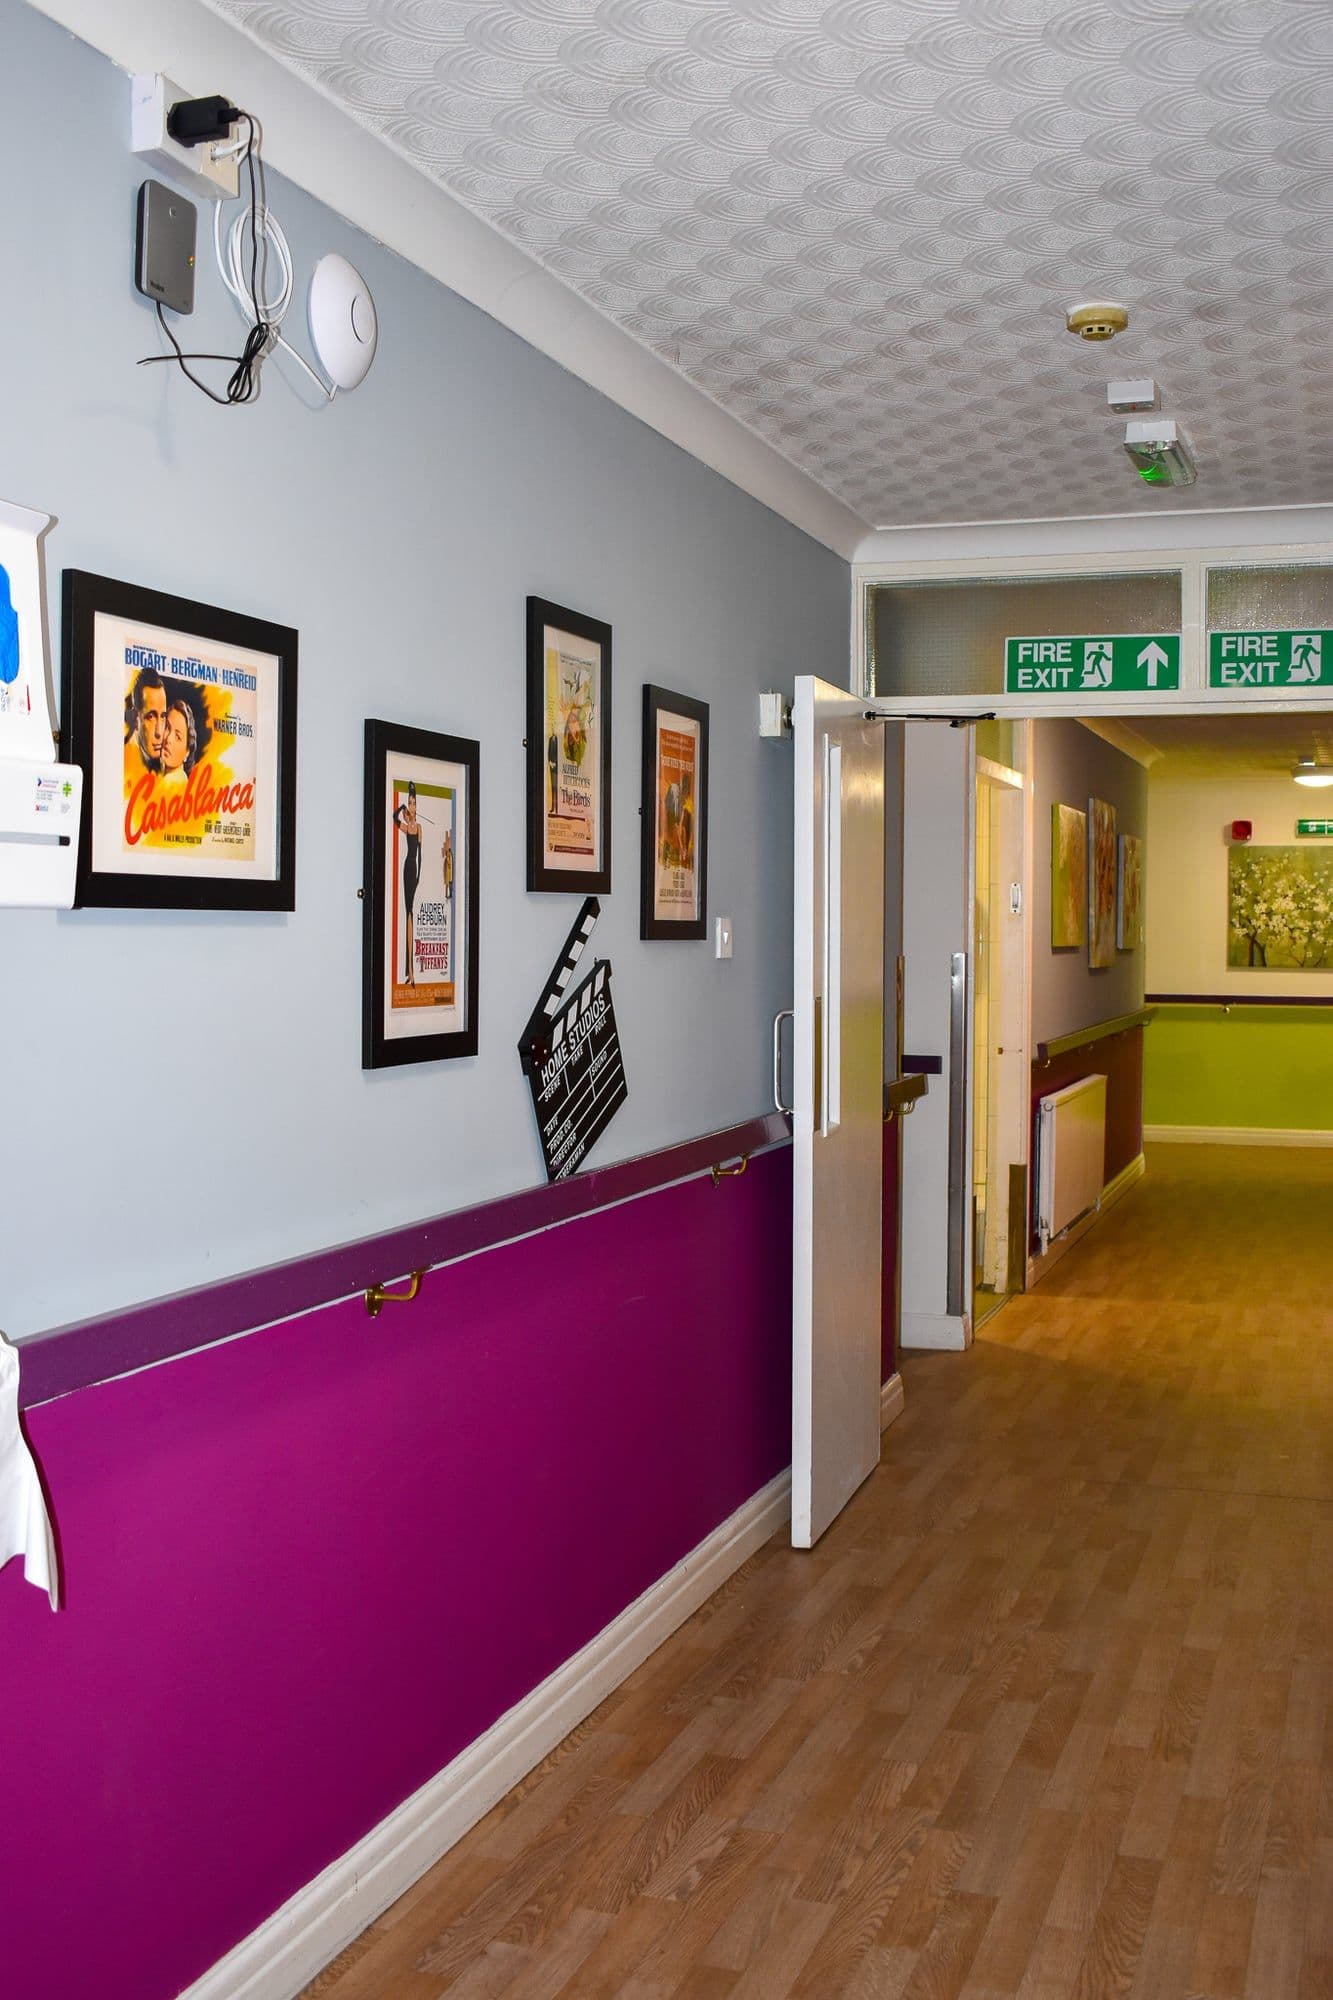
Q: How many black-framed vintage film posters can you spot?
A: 4